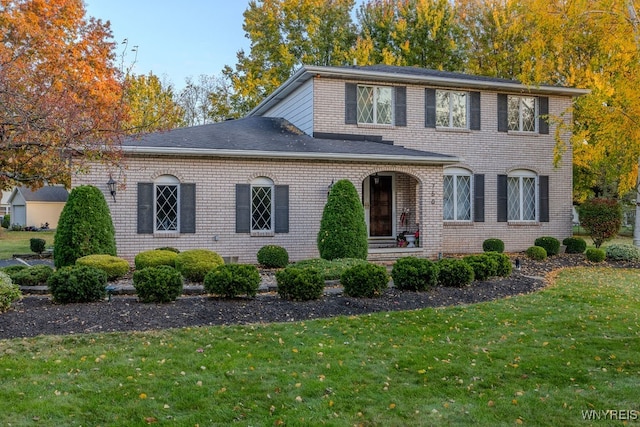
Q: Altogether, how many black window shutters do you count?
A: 13